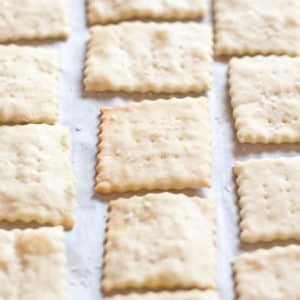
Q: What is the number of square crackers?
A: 13